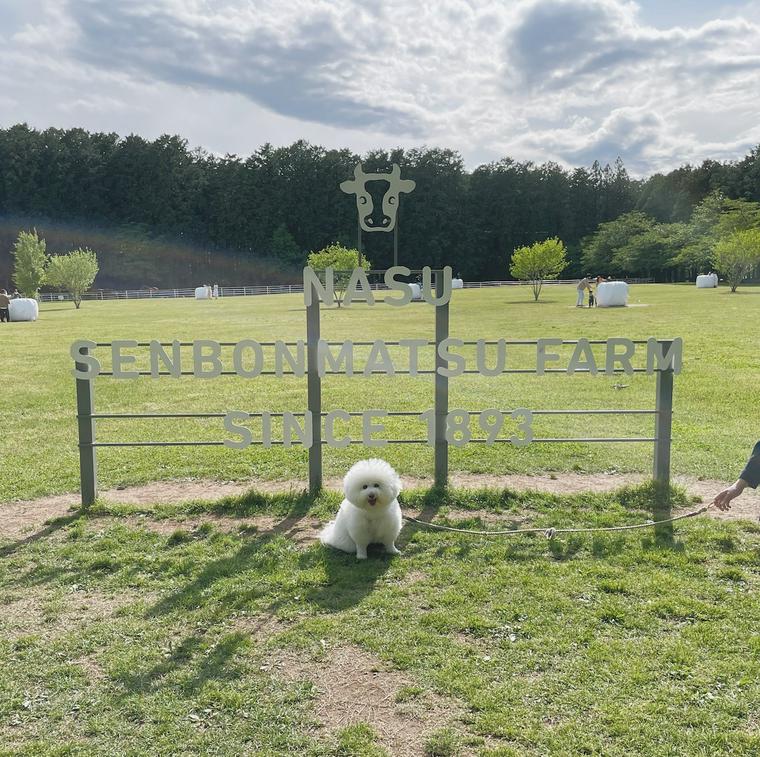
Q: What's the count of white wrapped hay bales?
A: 6